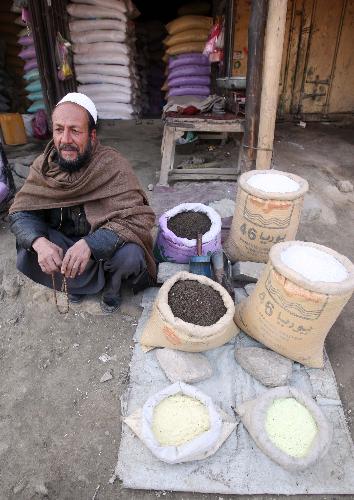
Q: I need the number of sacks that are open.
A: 6